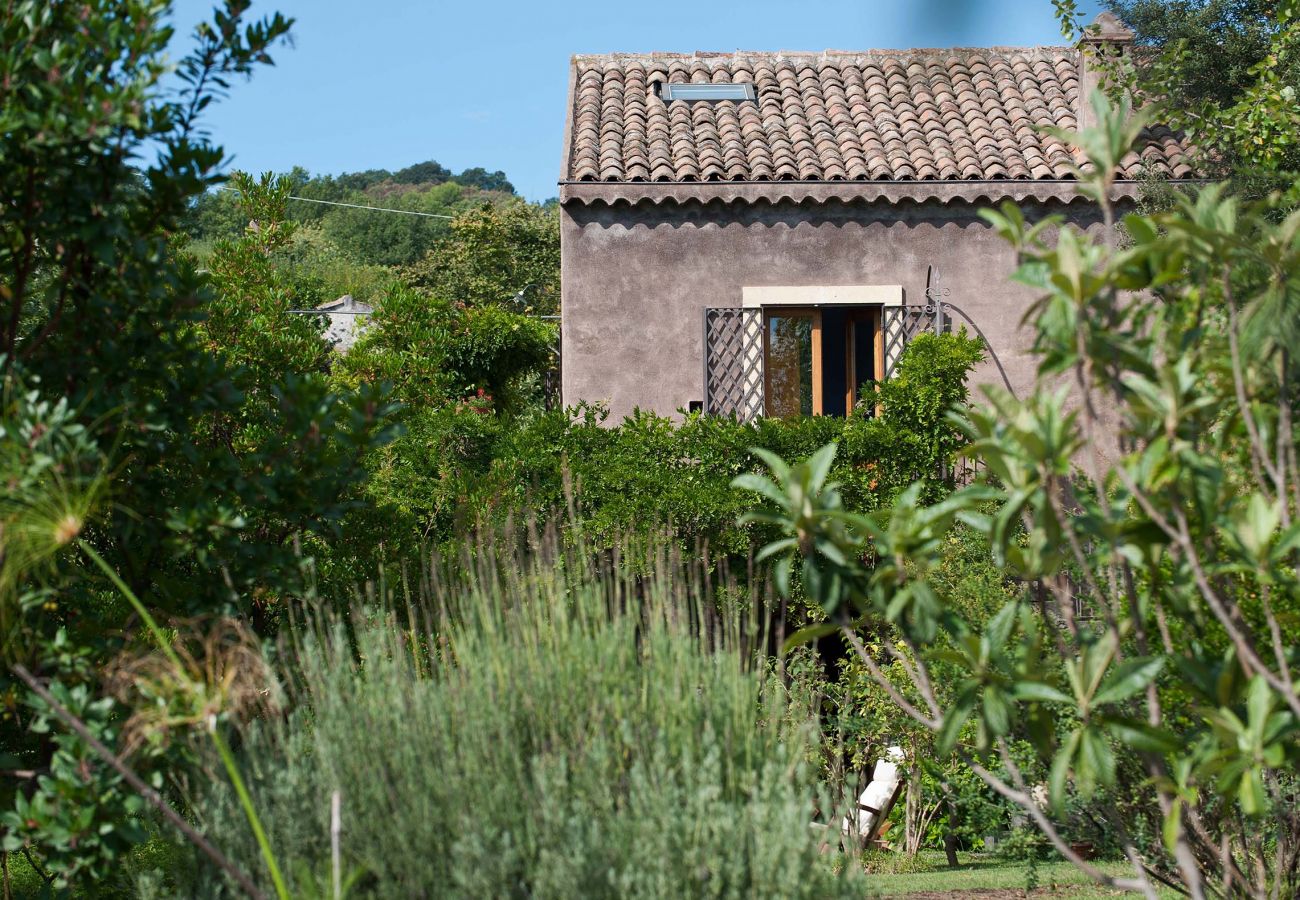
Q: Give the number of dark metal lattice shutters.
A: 2